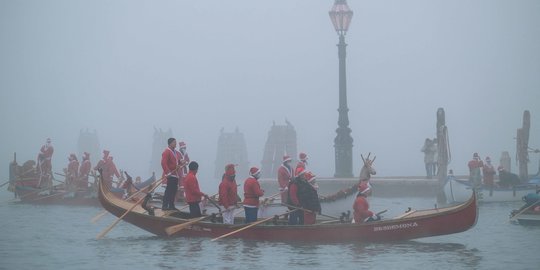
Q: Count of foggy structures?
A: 4